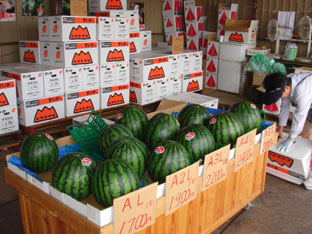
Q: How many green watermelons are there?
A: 12